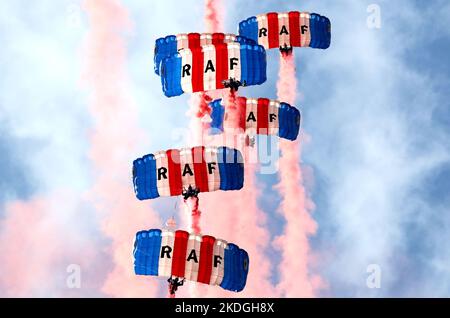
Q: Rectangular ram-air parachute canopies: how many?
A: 6